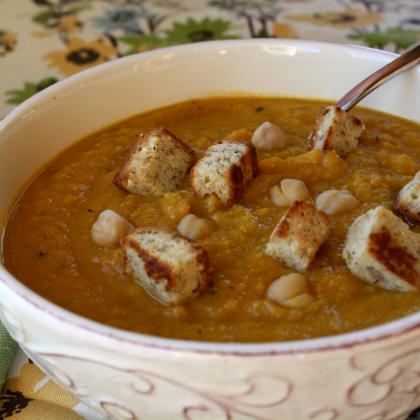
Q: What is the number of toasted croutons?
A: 7